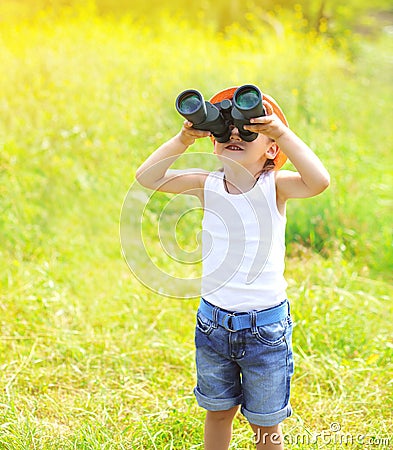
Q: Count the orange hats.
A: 1